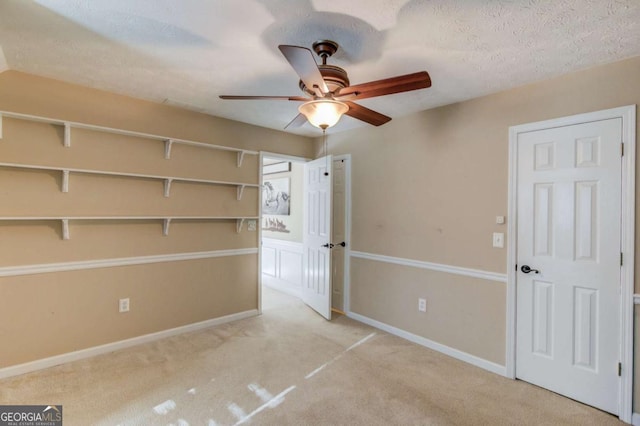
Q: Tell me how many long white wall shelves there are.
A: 3